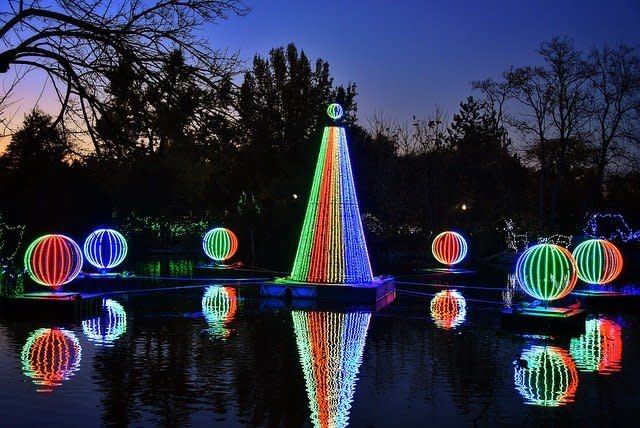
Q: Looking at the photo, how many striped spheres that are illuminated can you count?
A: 7